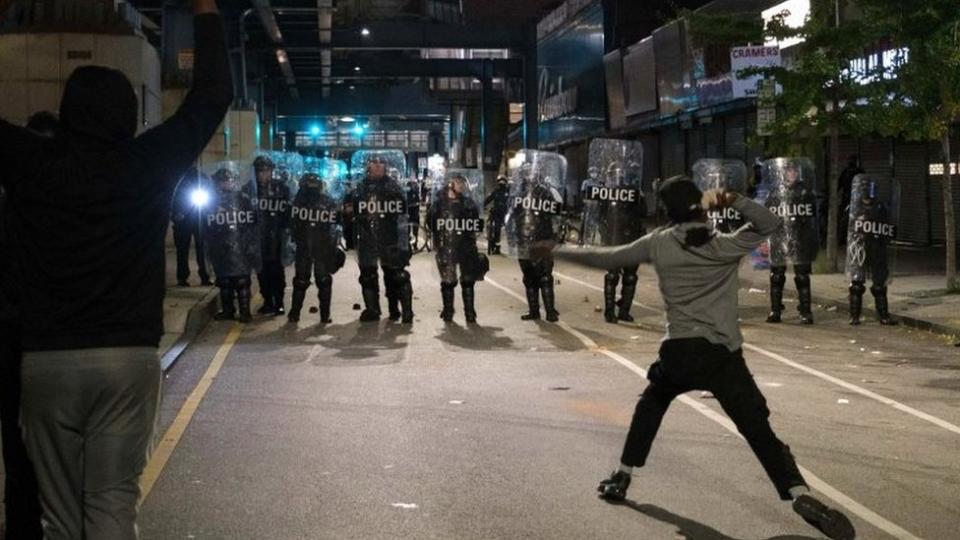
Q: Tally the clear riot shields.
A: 10